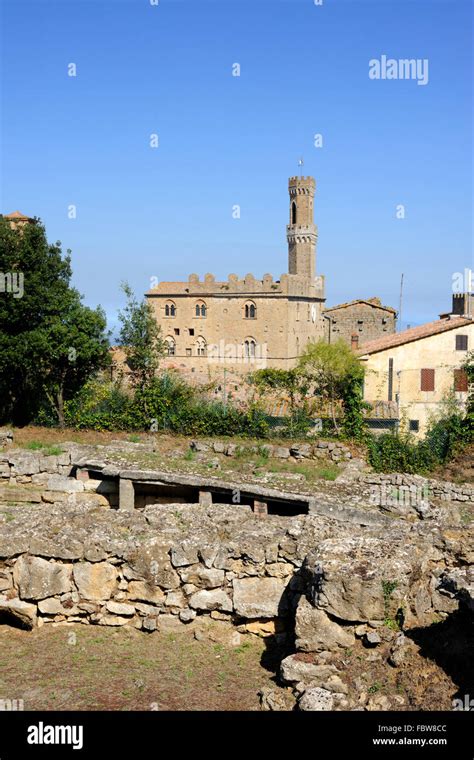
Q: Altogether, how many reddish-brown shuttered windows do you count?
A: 2